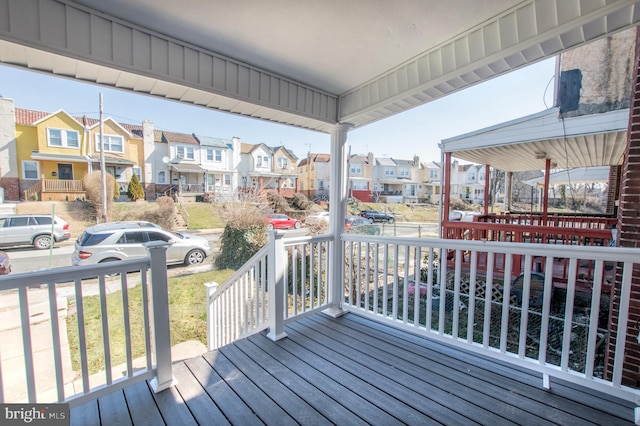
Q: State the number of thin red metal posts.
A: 3